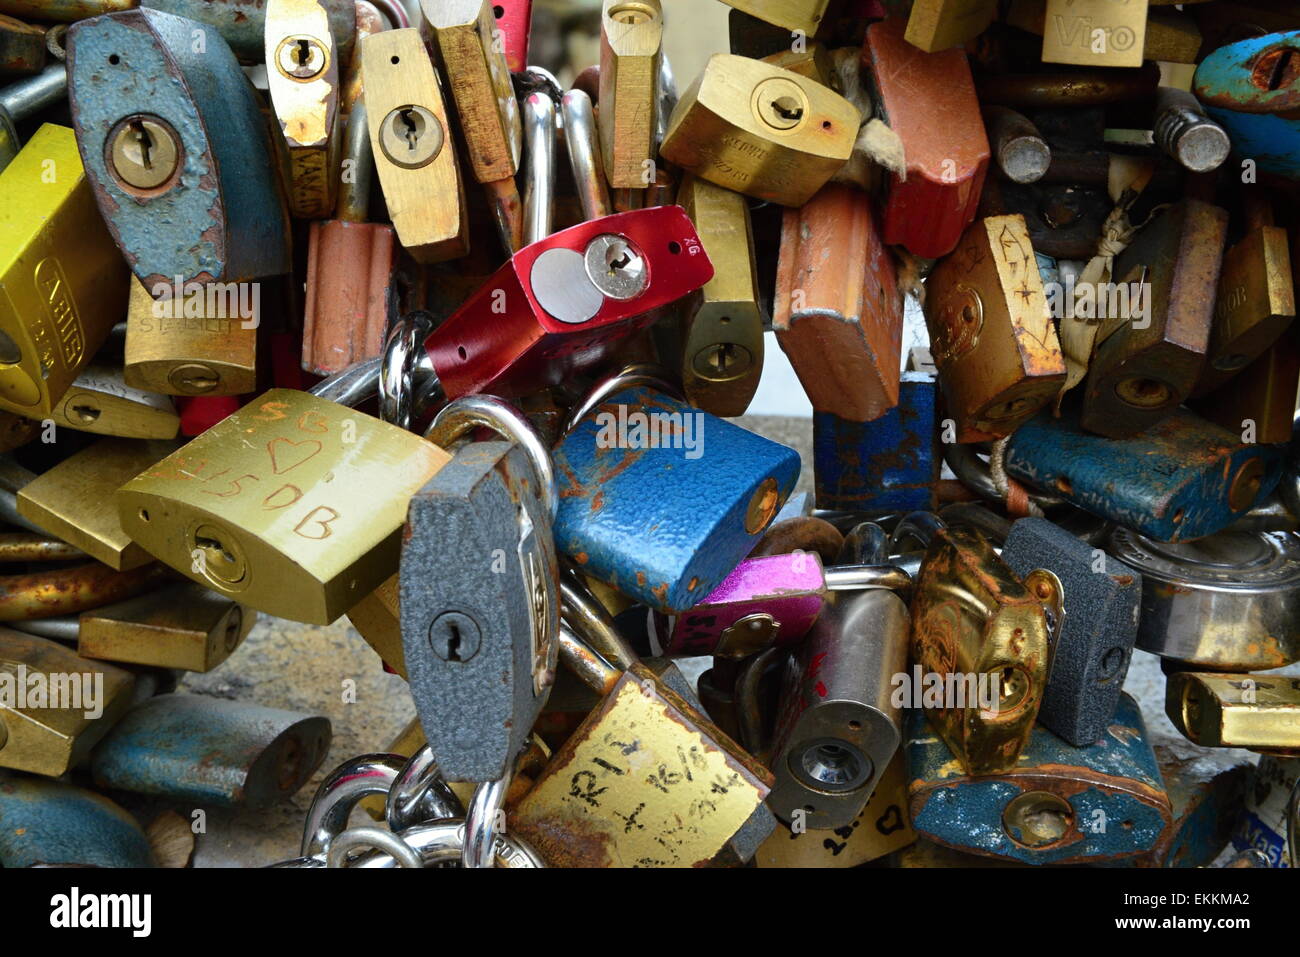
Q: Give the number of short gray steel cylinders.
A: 2